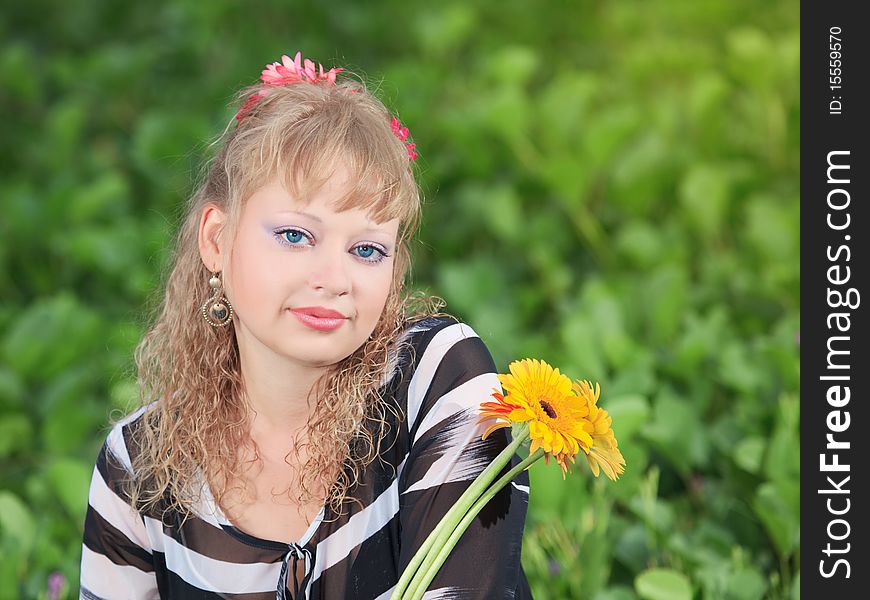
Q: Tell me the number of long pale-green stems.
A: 3